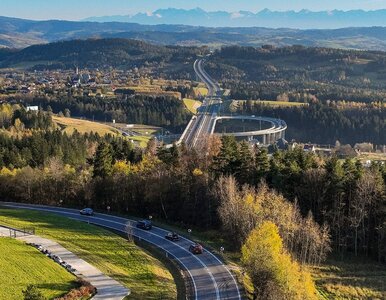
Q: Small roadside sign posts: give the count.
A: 5